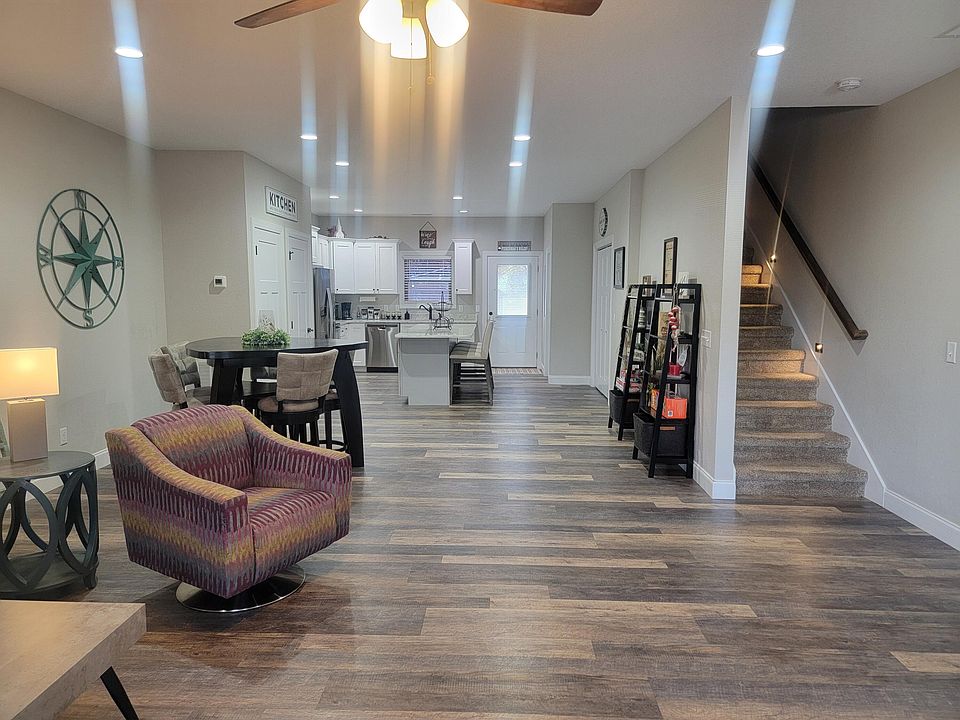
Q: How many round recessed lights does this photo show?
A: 10